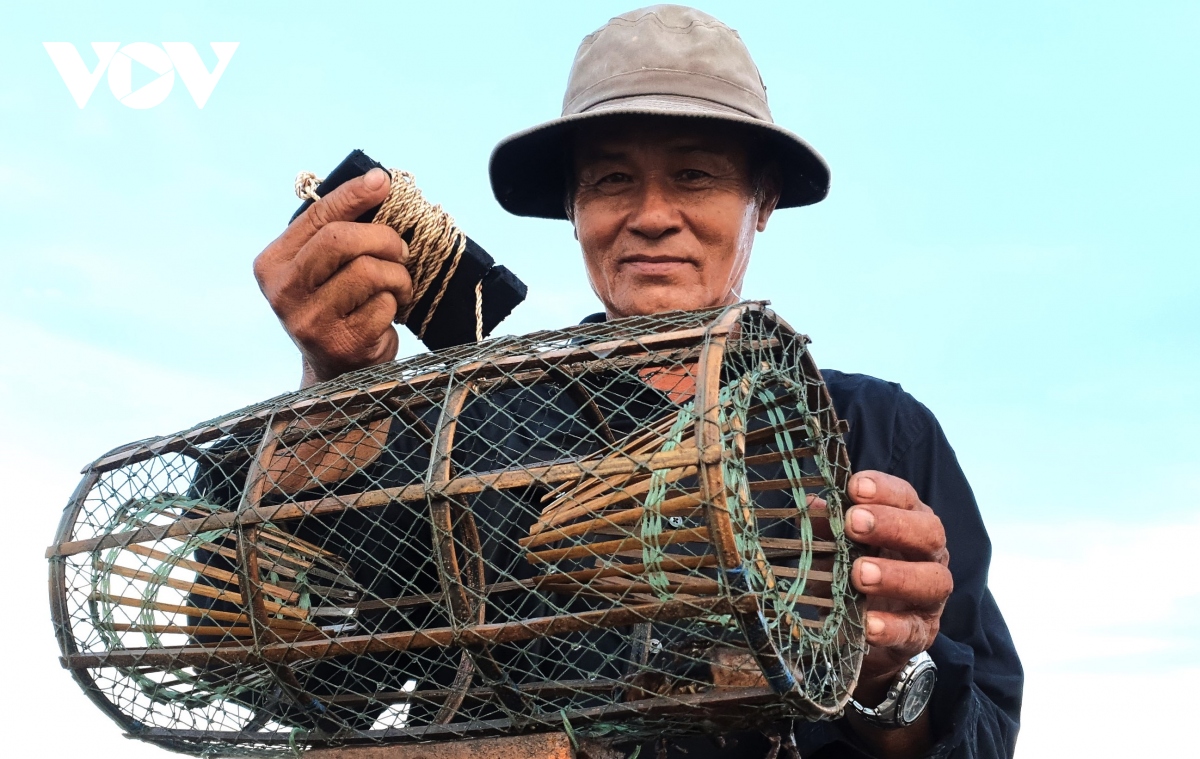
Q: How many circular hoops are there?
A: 4